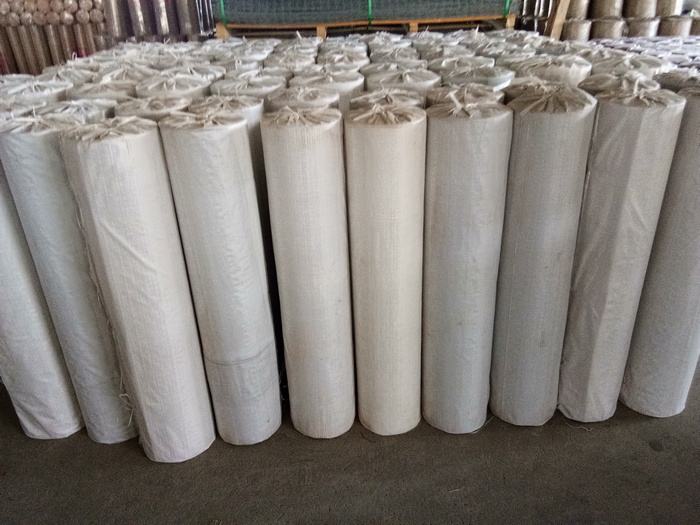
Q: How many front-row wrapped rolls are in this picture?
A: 10